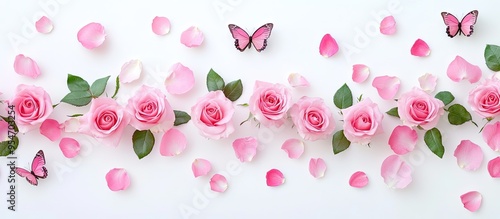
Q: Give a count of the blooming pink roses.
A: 9